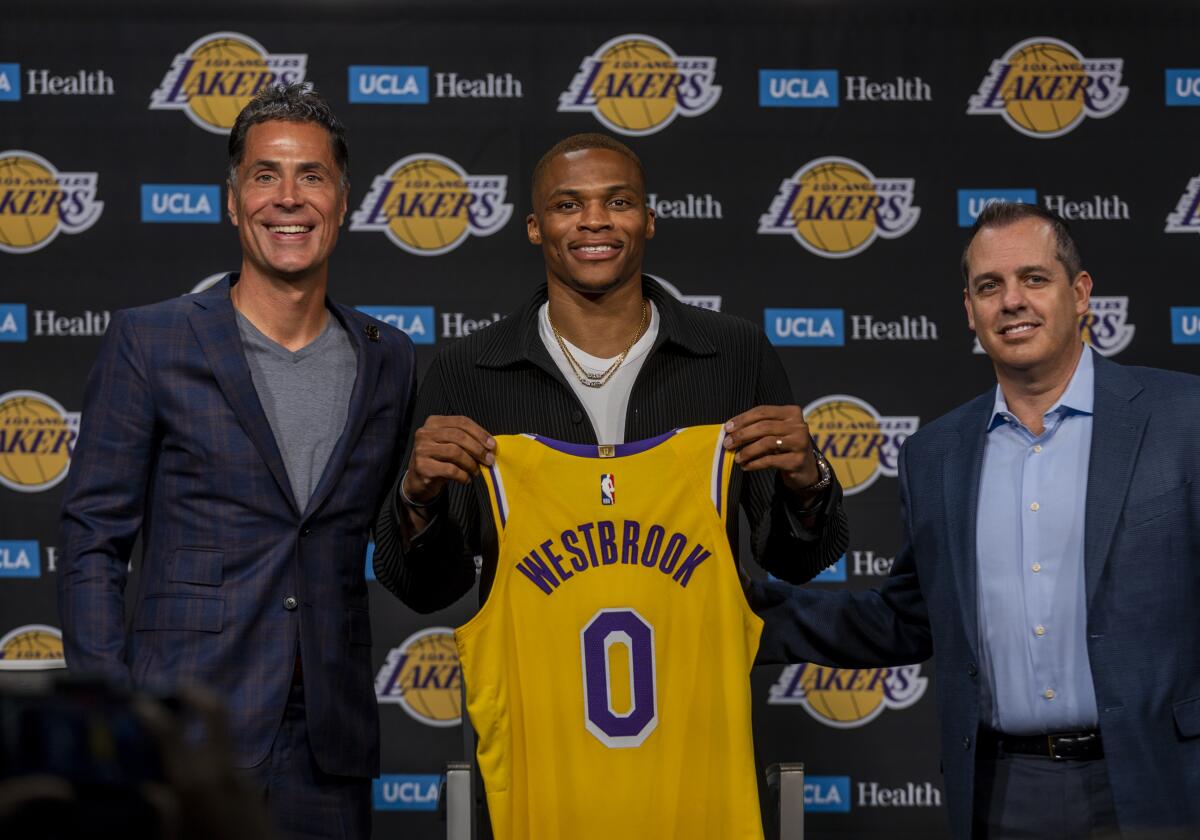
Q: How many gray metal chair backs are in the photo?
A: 2